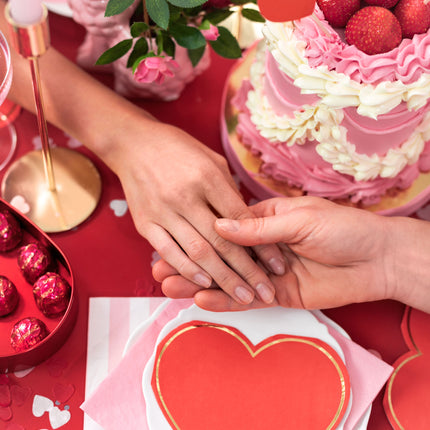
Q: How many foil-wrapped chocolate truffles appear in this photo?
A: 5